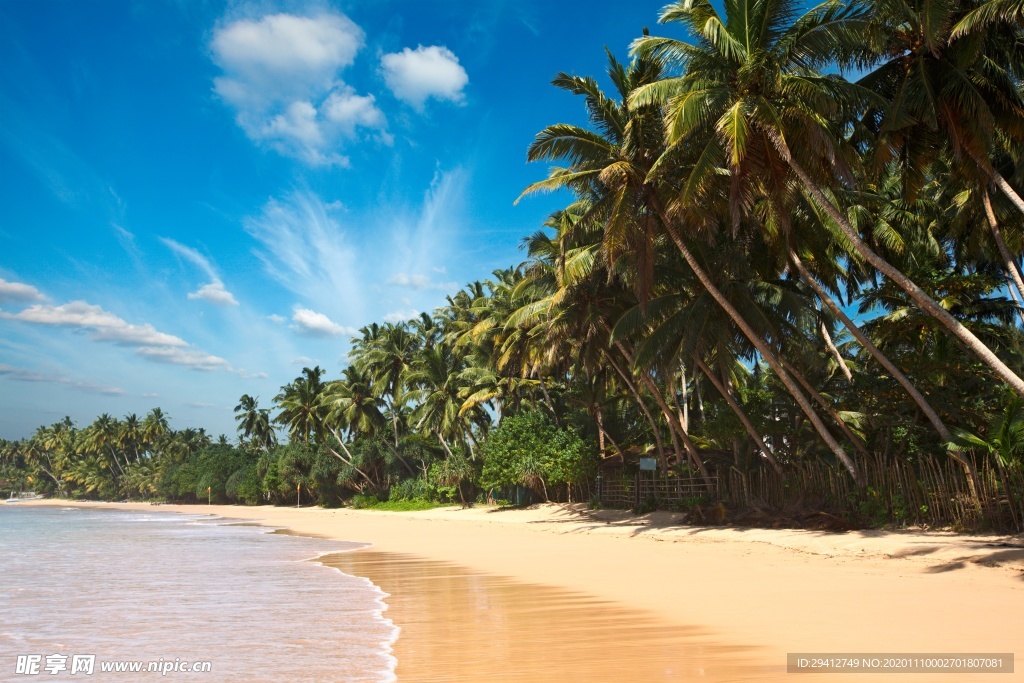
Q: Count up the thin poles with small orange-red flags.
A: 2